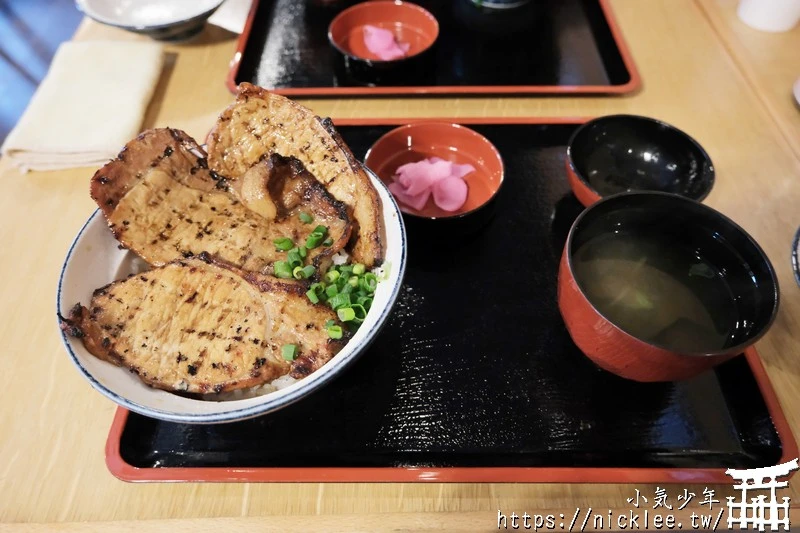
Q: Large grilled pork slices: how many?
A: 3